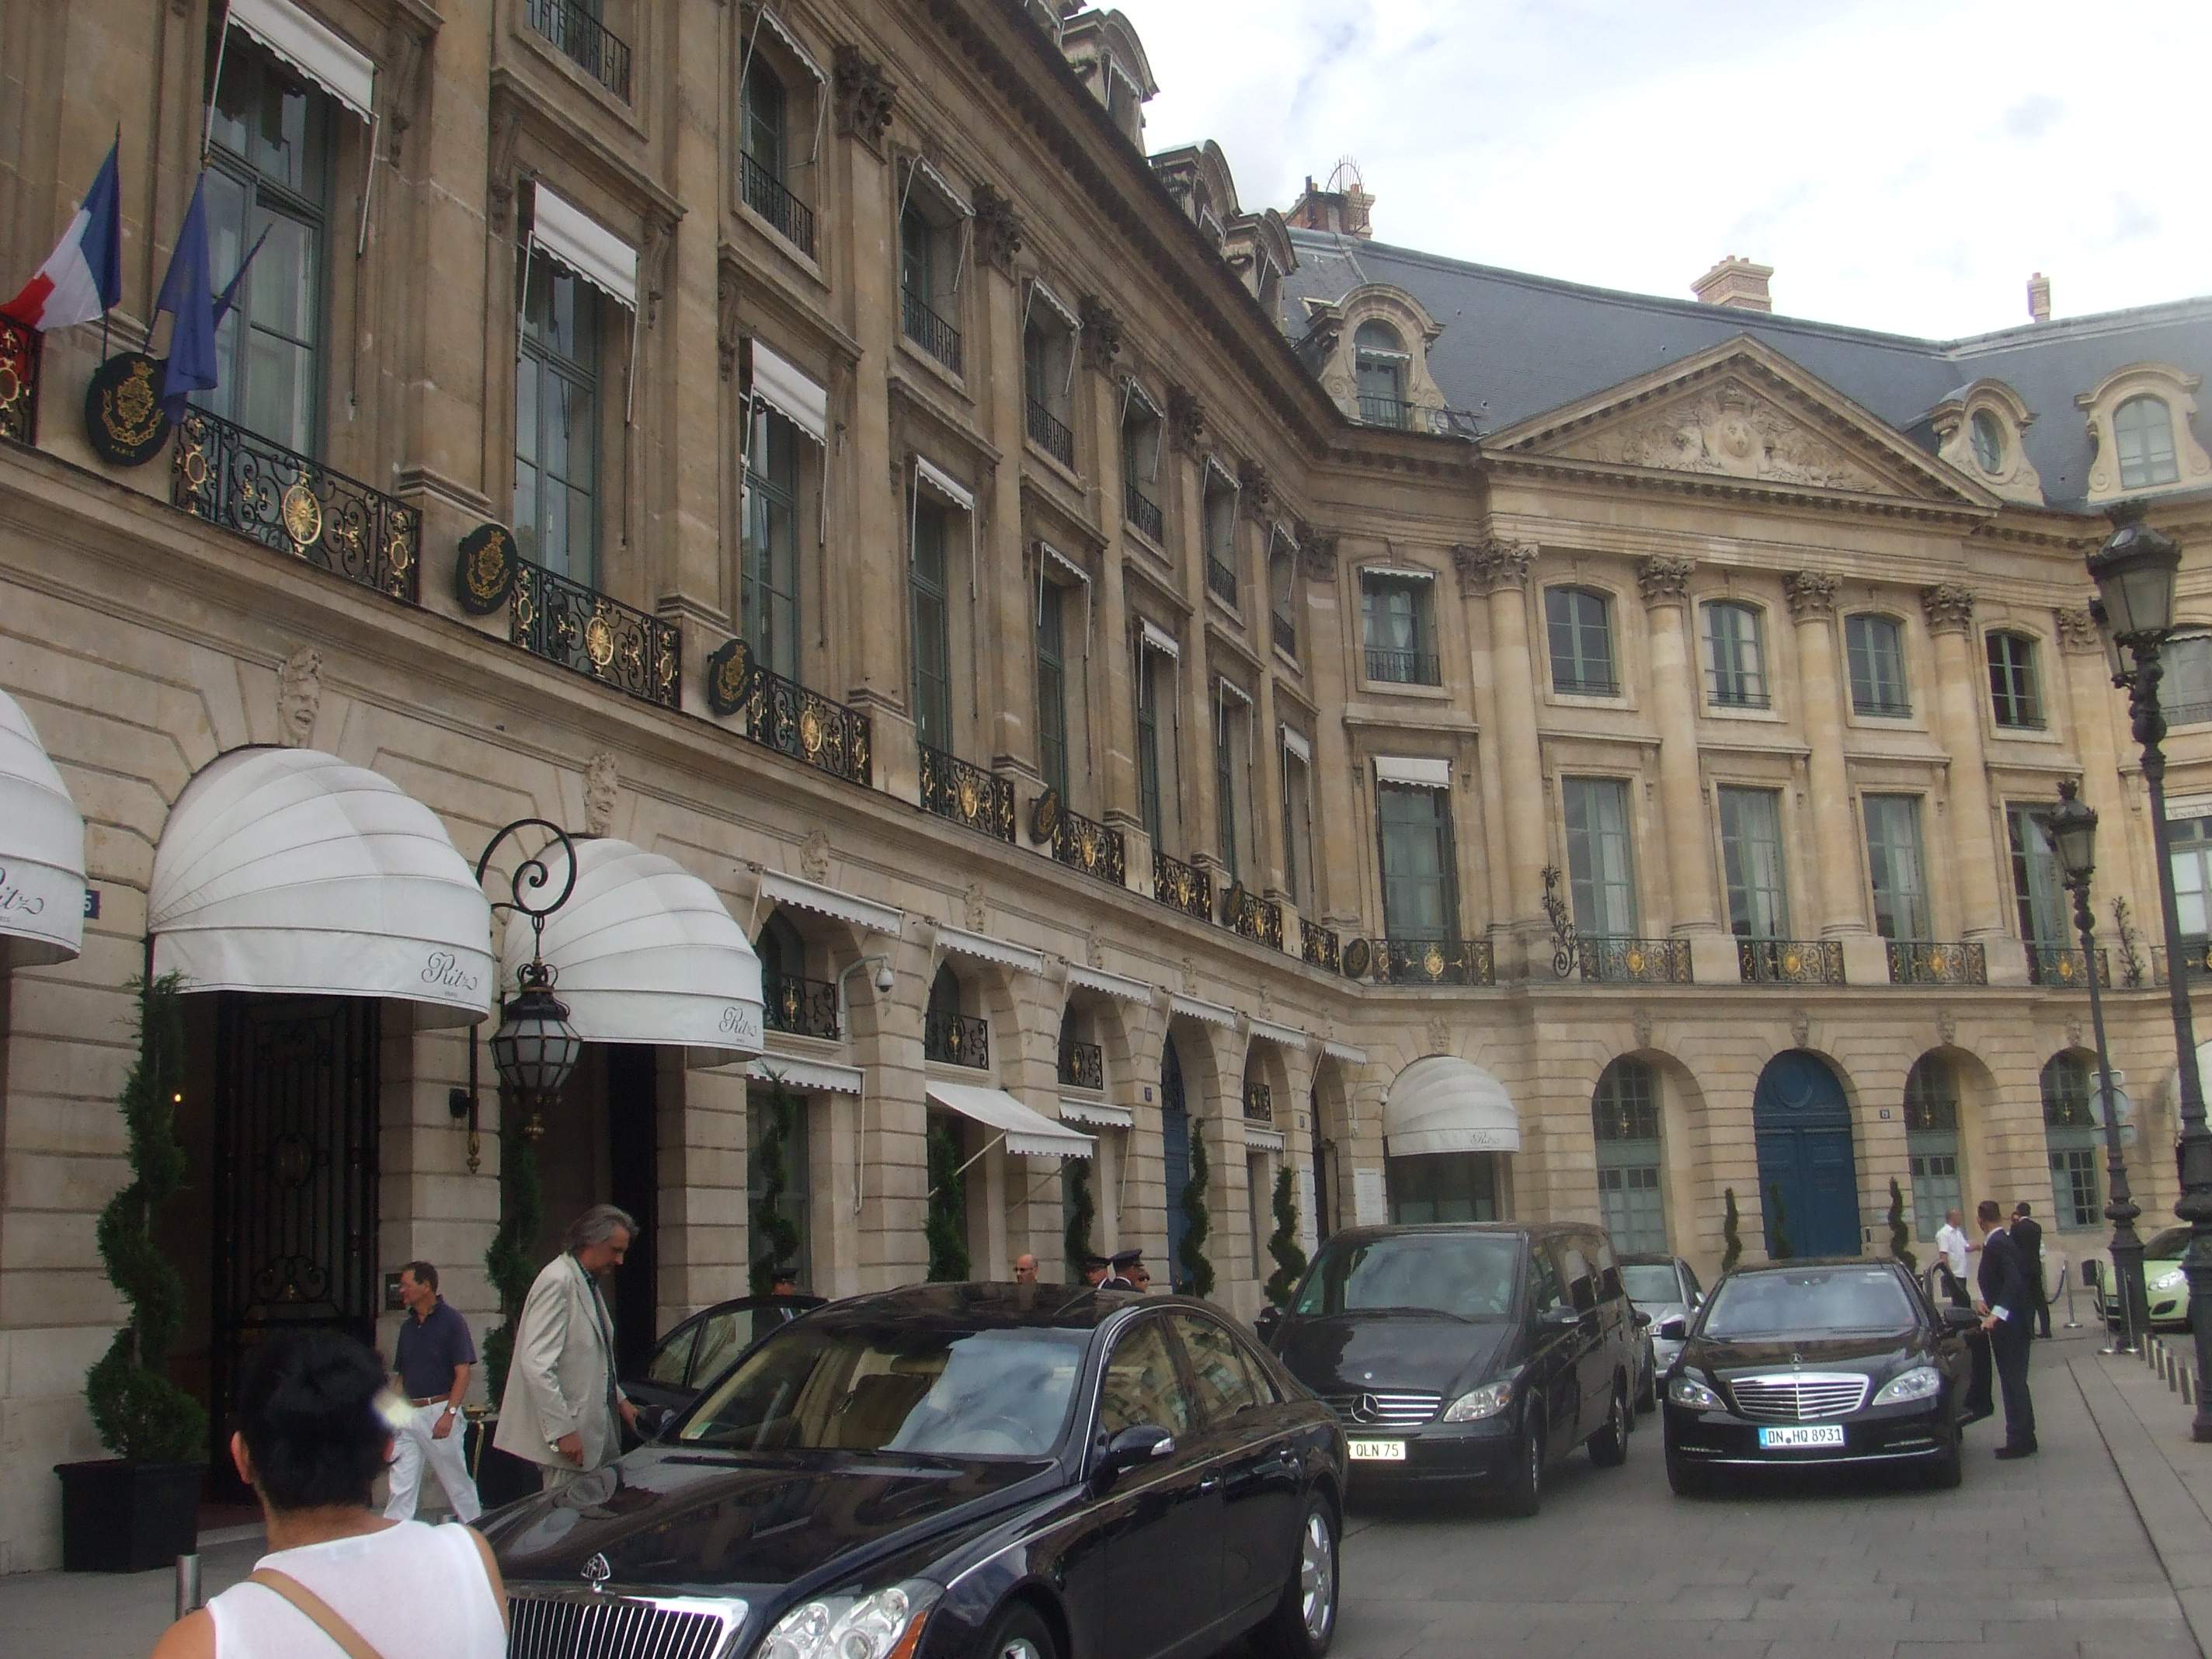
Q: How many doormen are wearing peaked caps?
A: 3